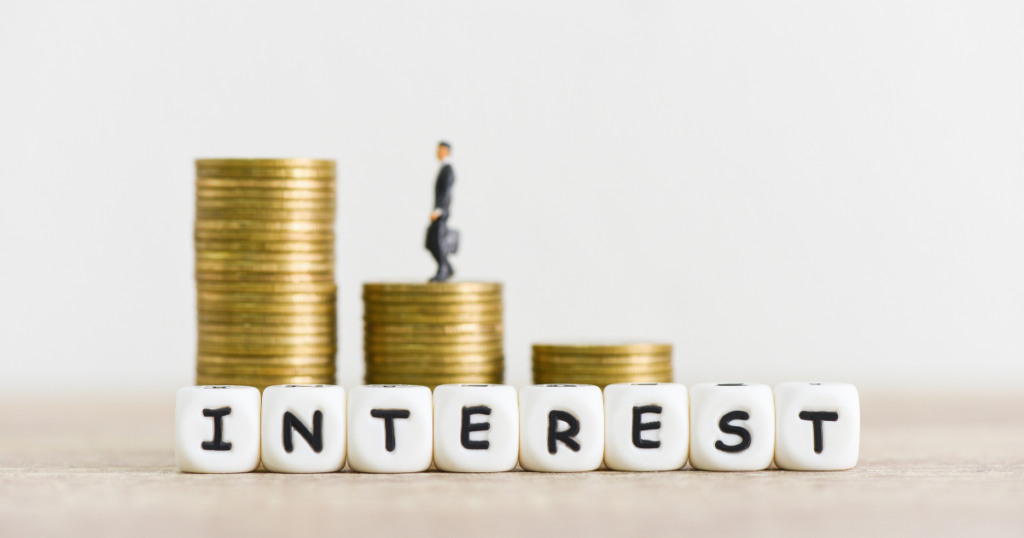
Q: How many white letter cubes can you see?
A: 8